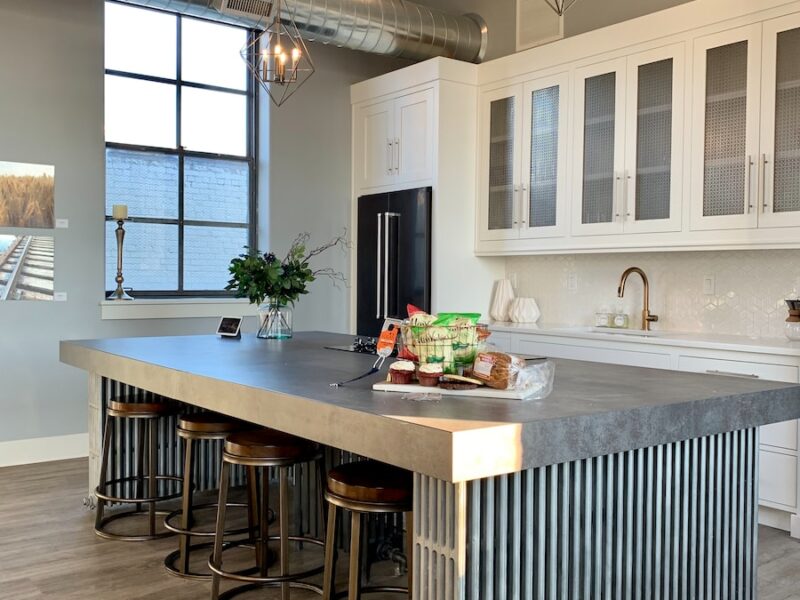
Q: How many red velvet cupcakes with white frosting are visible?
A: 2